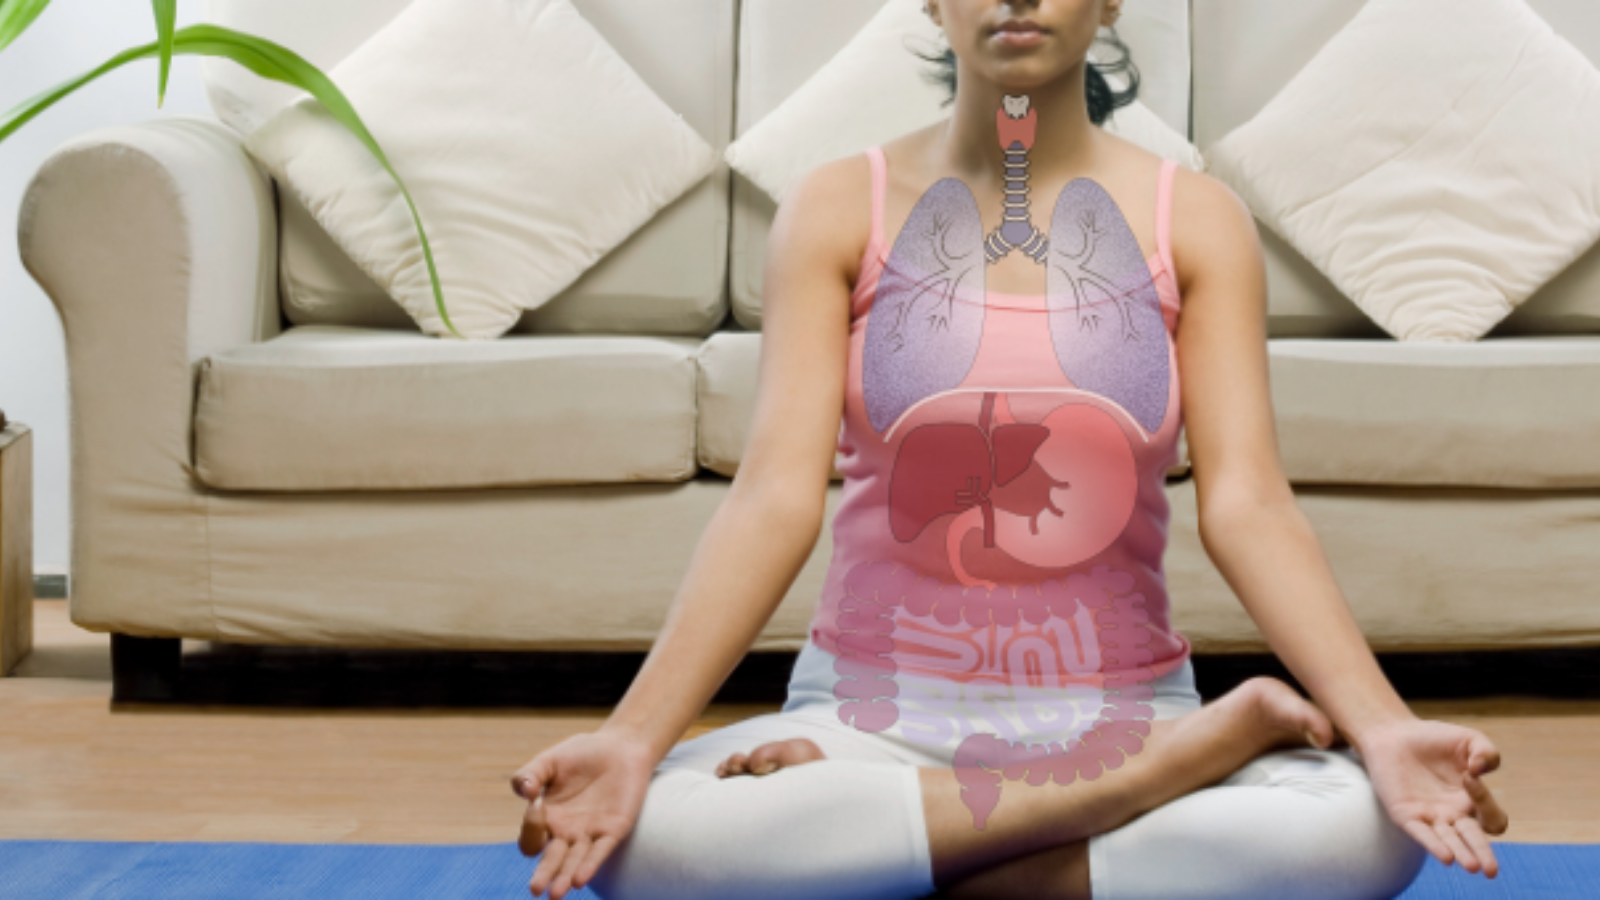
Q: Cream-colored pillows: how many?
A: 3